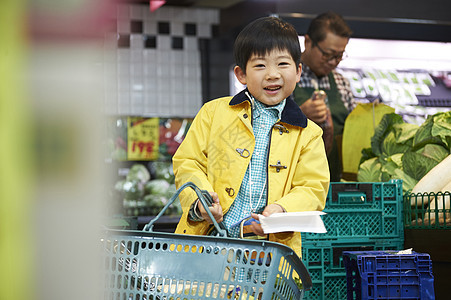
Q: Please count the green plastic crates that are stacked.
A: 2